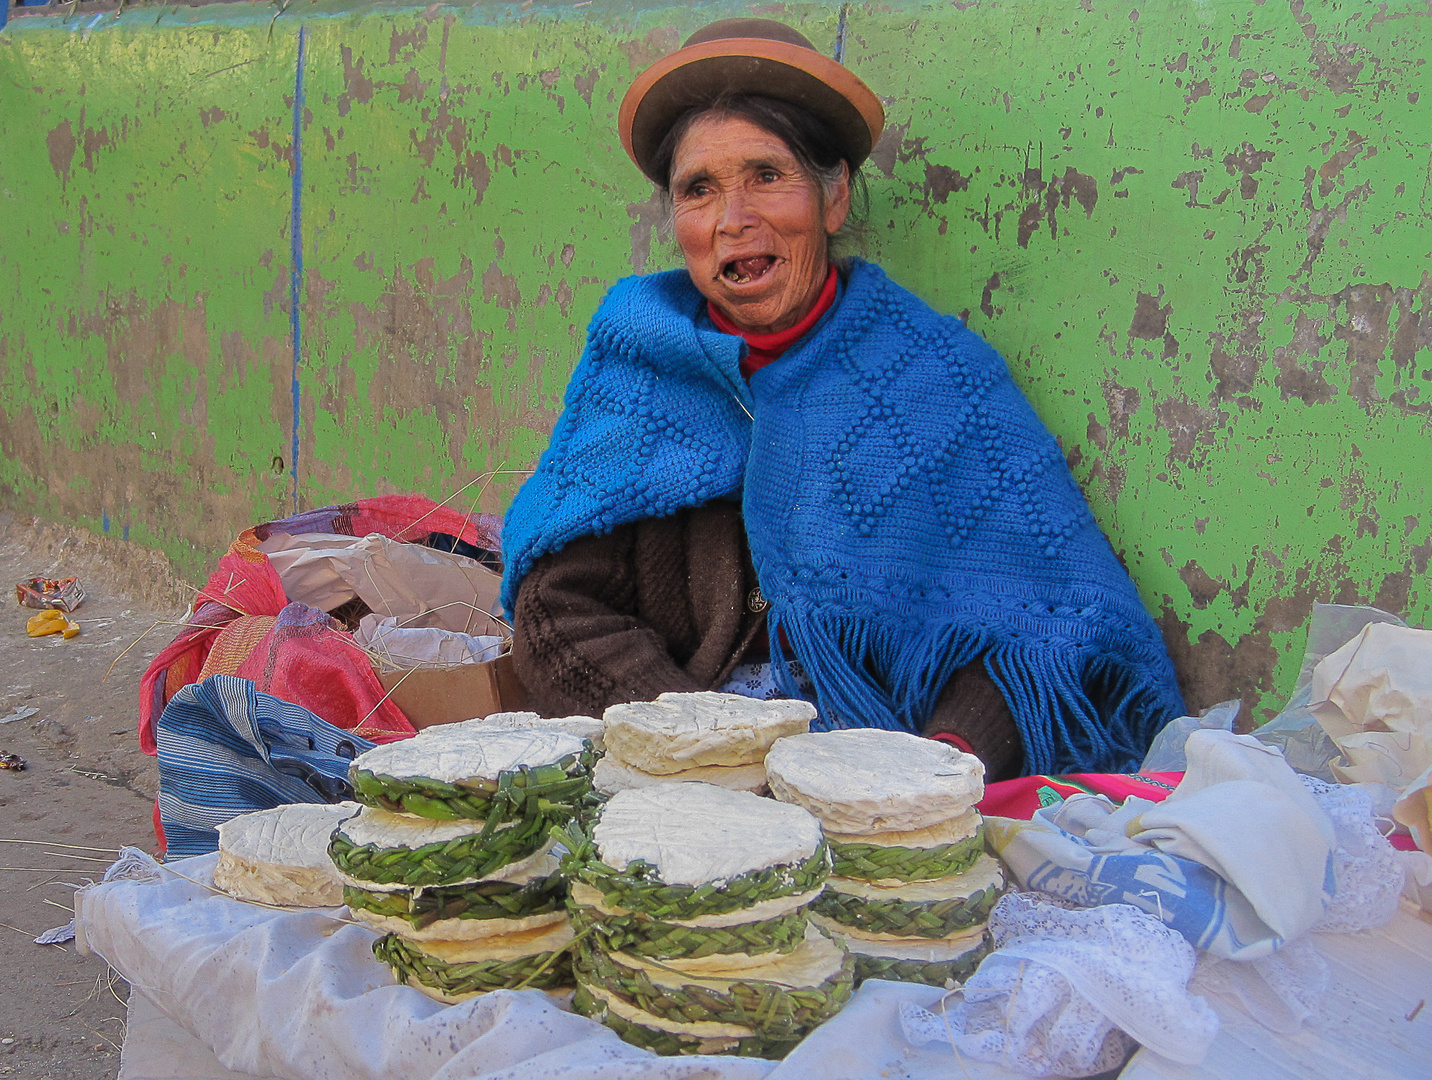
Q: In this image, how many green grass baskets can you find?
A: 11